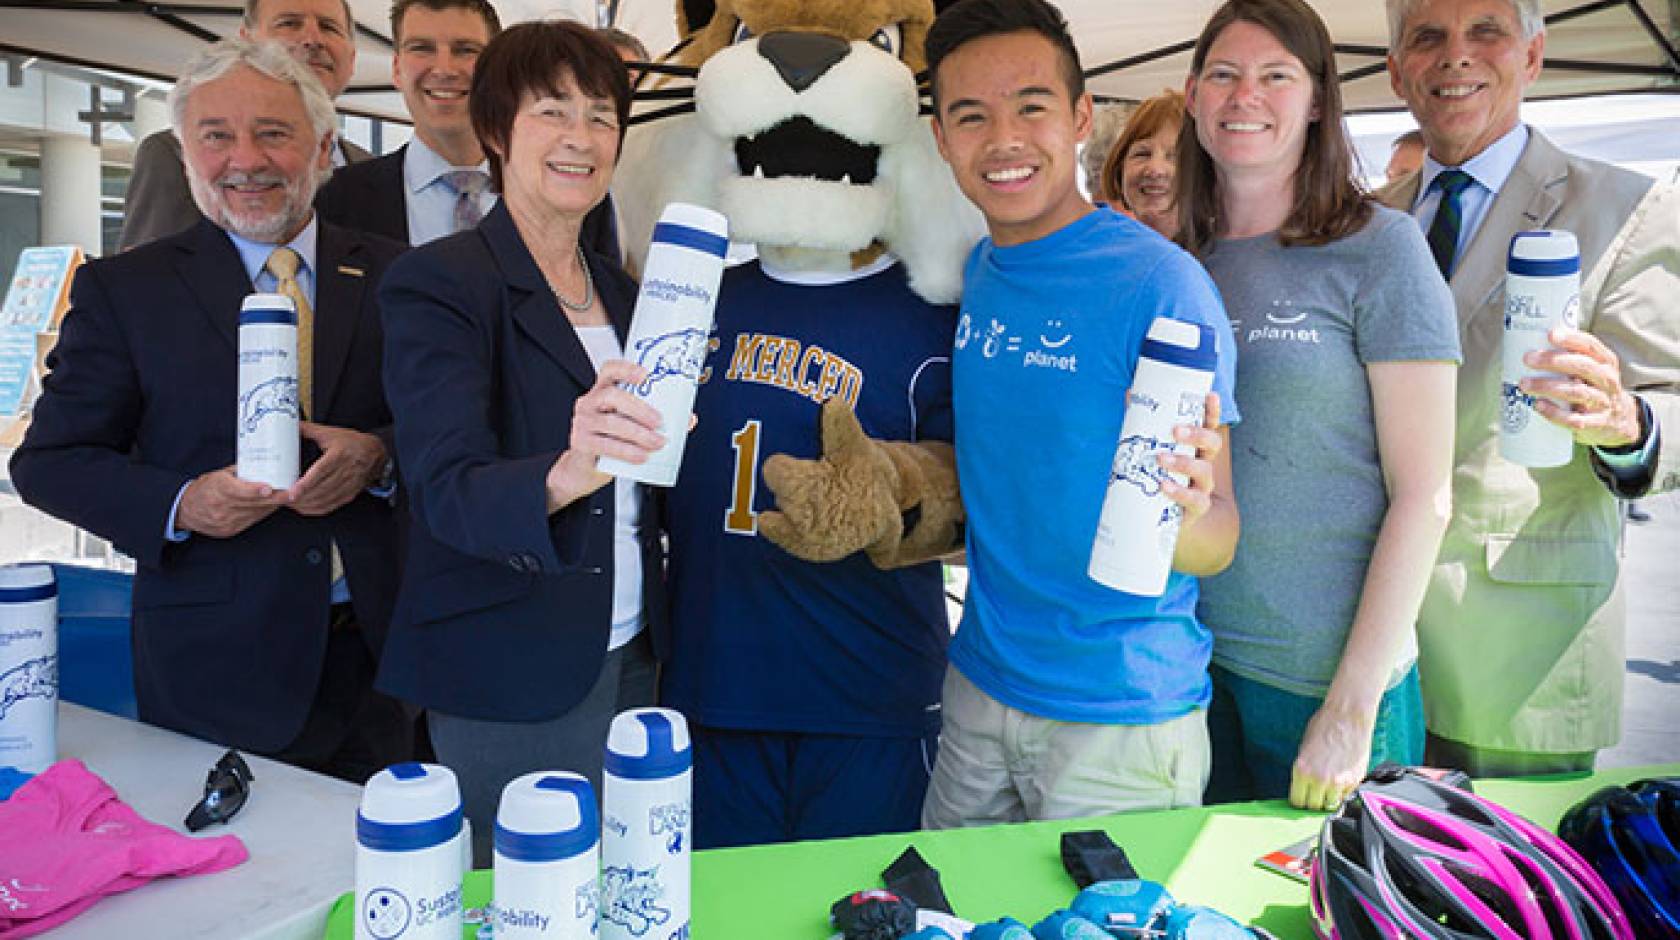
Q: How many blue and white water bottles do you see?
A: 8